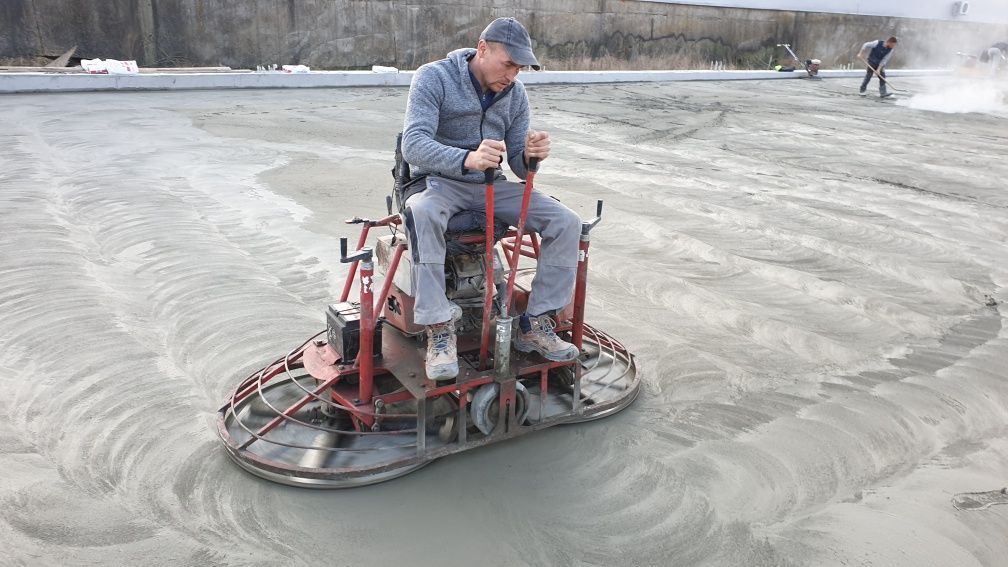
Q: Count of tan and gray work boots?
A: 2